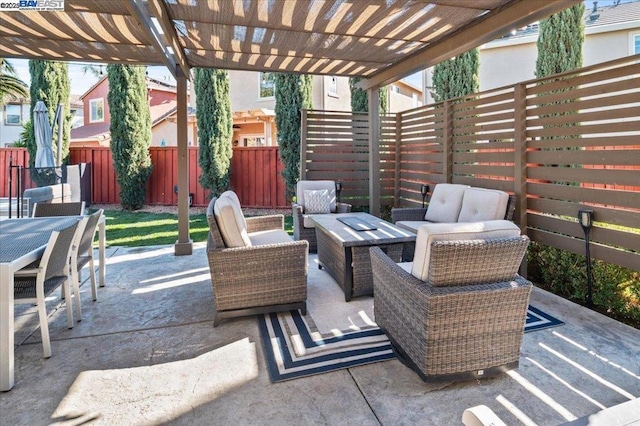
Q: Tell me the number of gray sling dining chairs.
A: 3